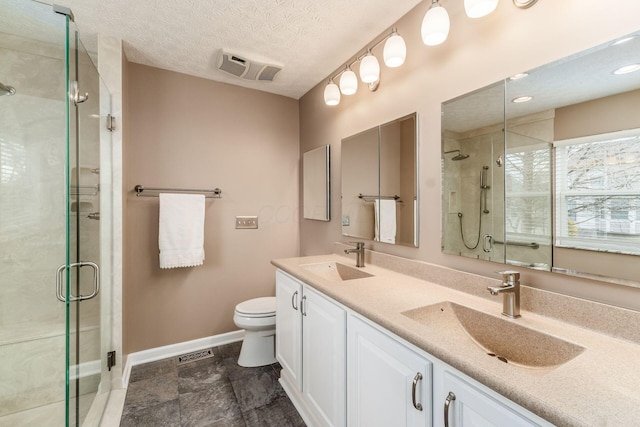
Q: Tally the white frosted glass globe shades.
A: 6